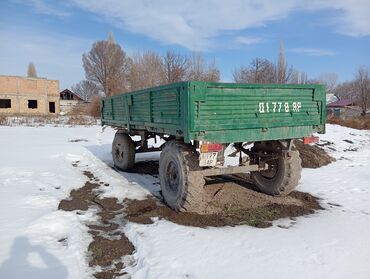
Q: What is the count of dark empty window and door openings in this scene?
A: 3